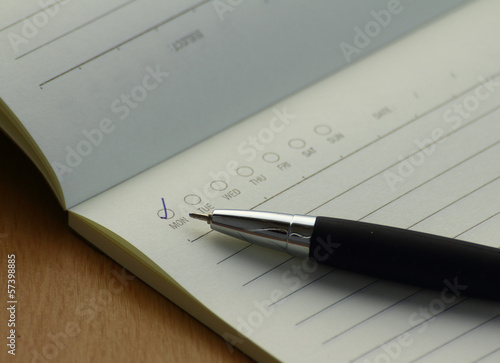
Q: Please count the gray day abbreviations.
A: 7